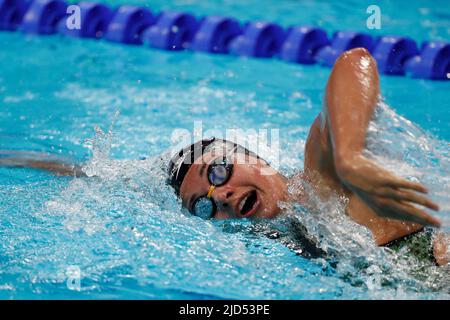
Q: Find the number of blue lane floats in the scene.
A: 11